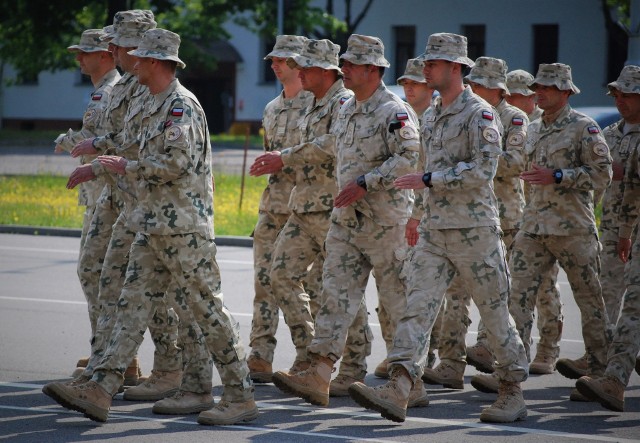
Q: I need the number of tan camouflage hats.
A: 13